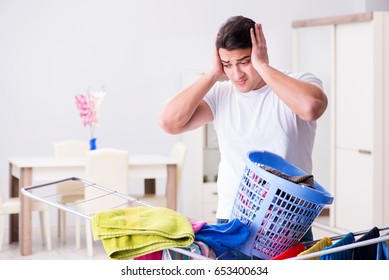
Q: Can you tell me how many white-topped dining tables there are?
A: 1